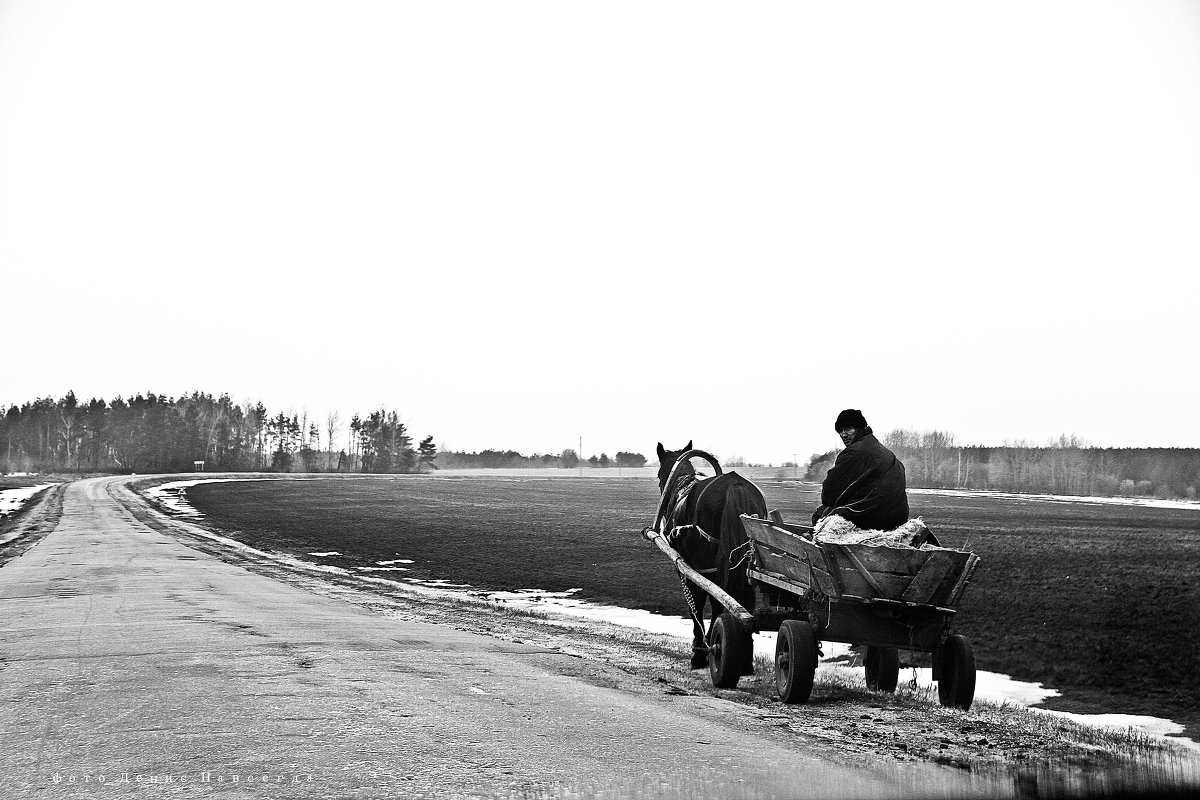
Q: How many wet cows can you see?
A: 0